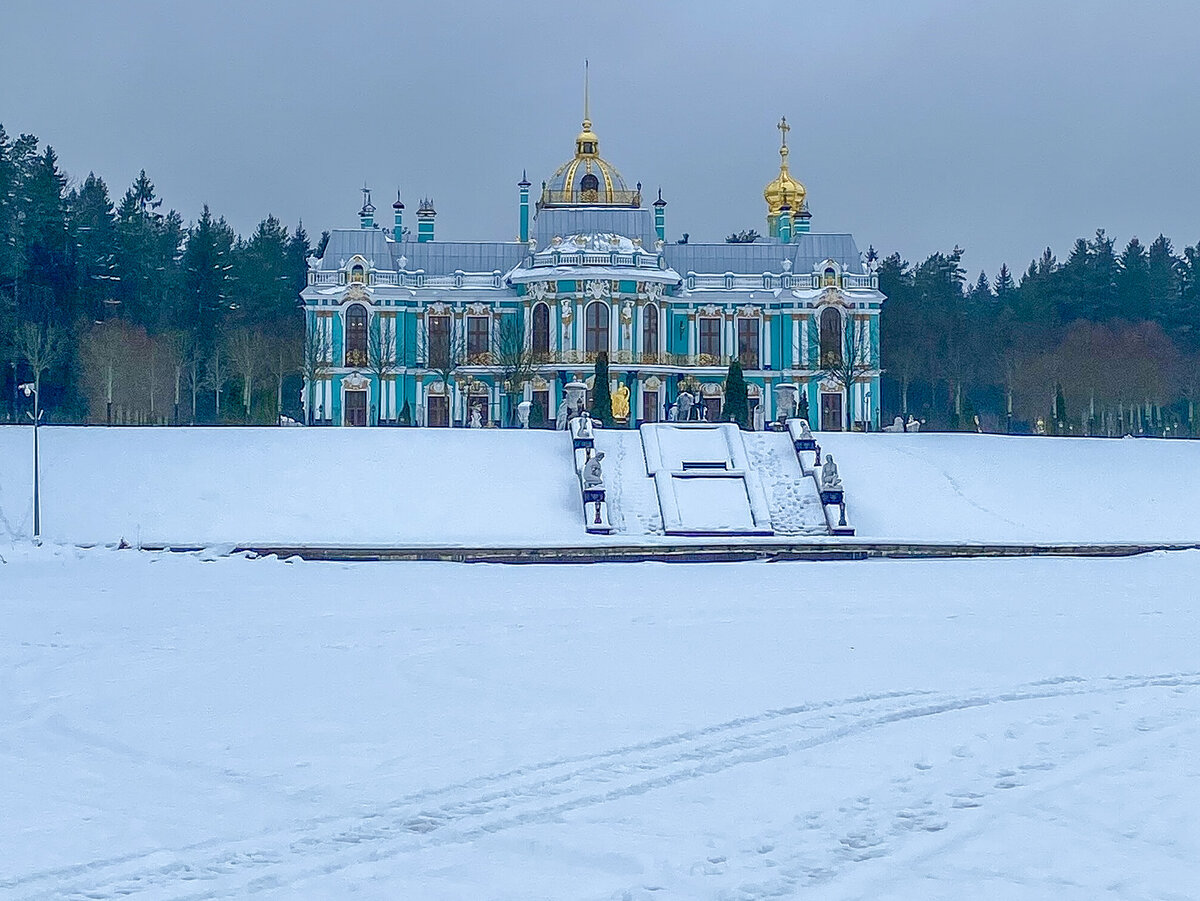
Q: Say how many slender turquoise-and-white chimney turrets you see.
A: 7